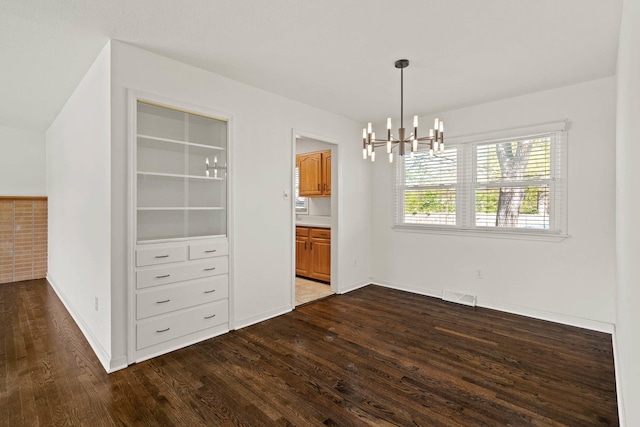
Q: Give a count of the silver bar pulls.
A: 8